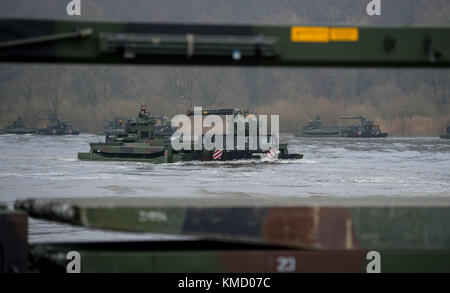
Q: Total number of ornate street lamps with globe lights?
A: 0